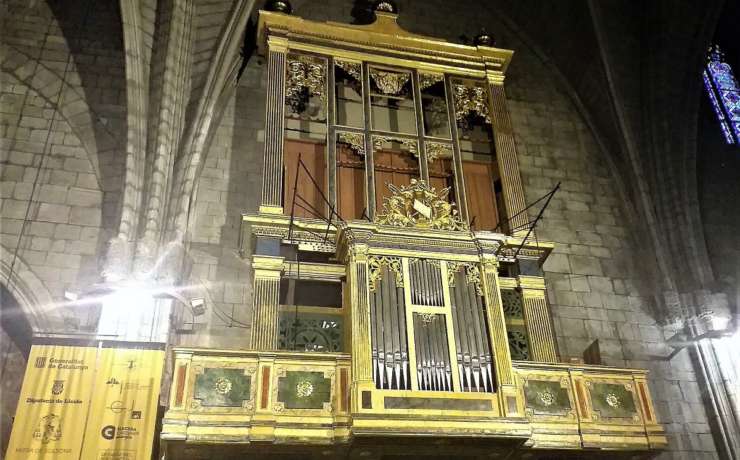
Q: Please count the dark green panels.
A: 4